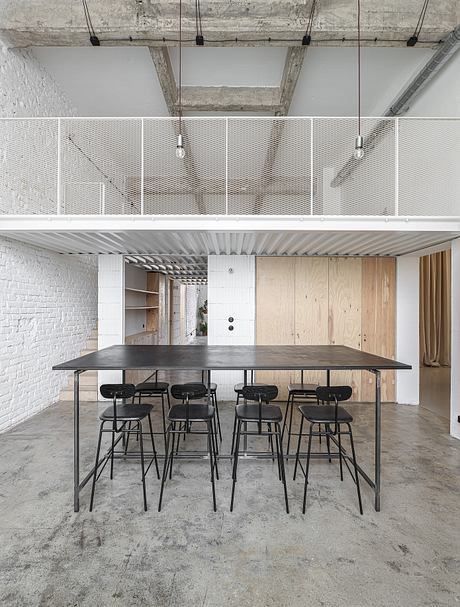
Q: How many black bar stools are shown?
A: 8